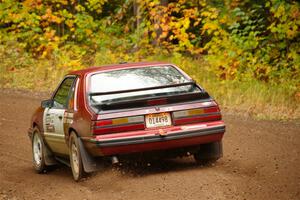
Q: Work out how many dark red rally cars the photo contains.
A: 1